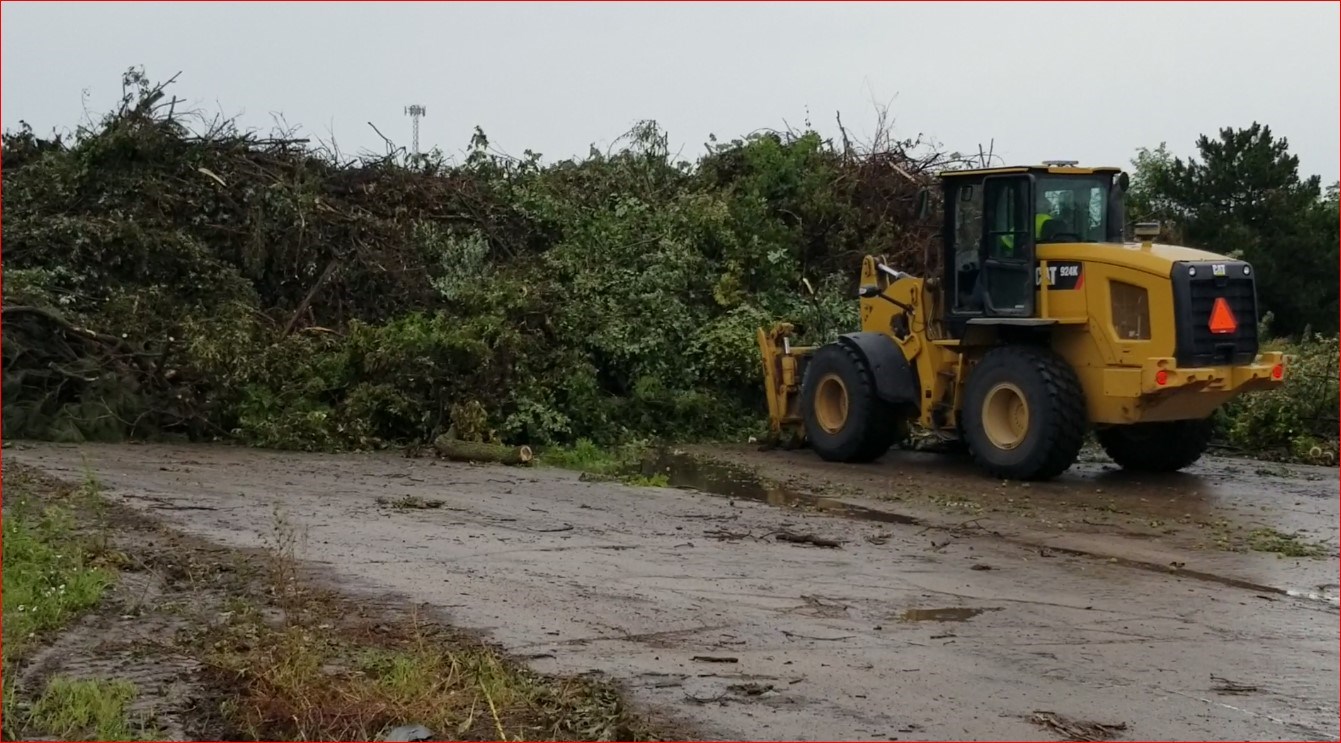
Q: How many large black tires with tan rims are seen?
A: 2